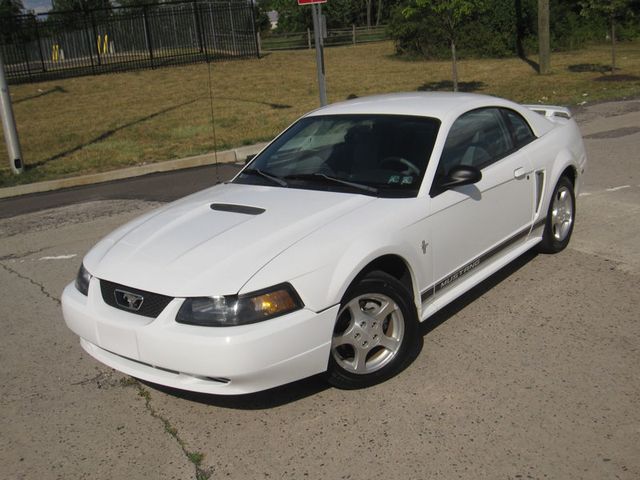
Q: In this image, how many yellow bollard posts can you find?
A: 4